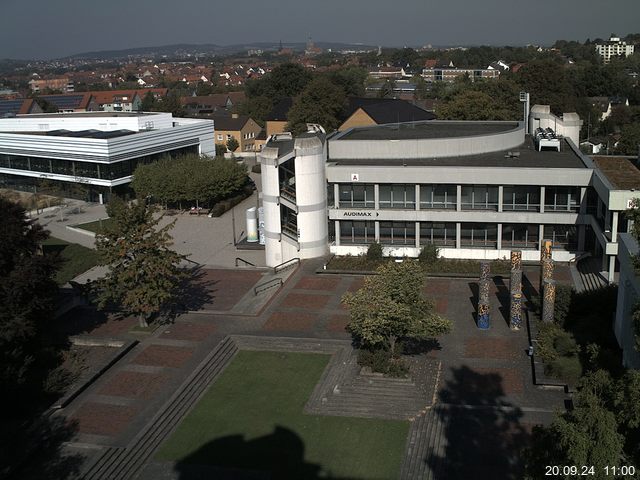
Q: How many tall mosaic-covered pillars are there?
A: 3